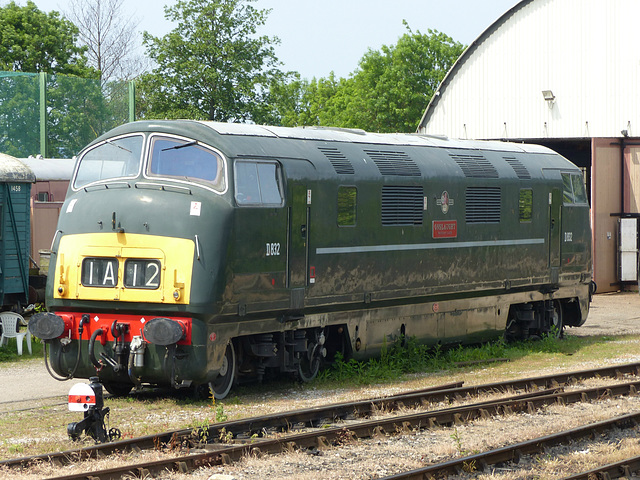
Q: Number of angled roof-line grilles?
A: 4